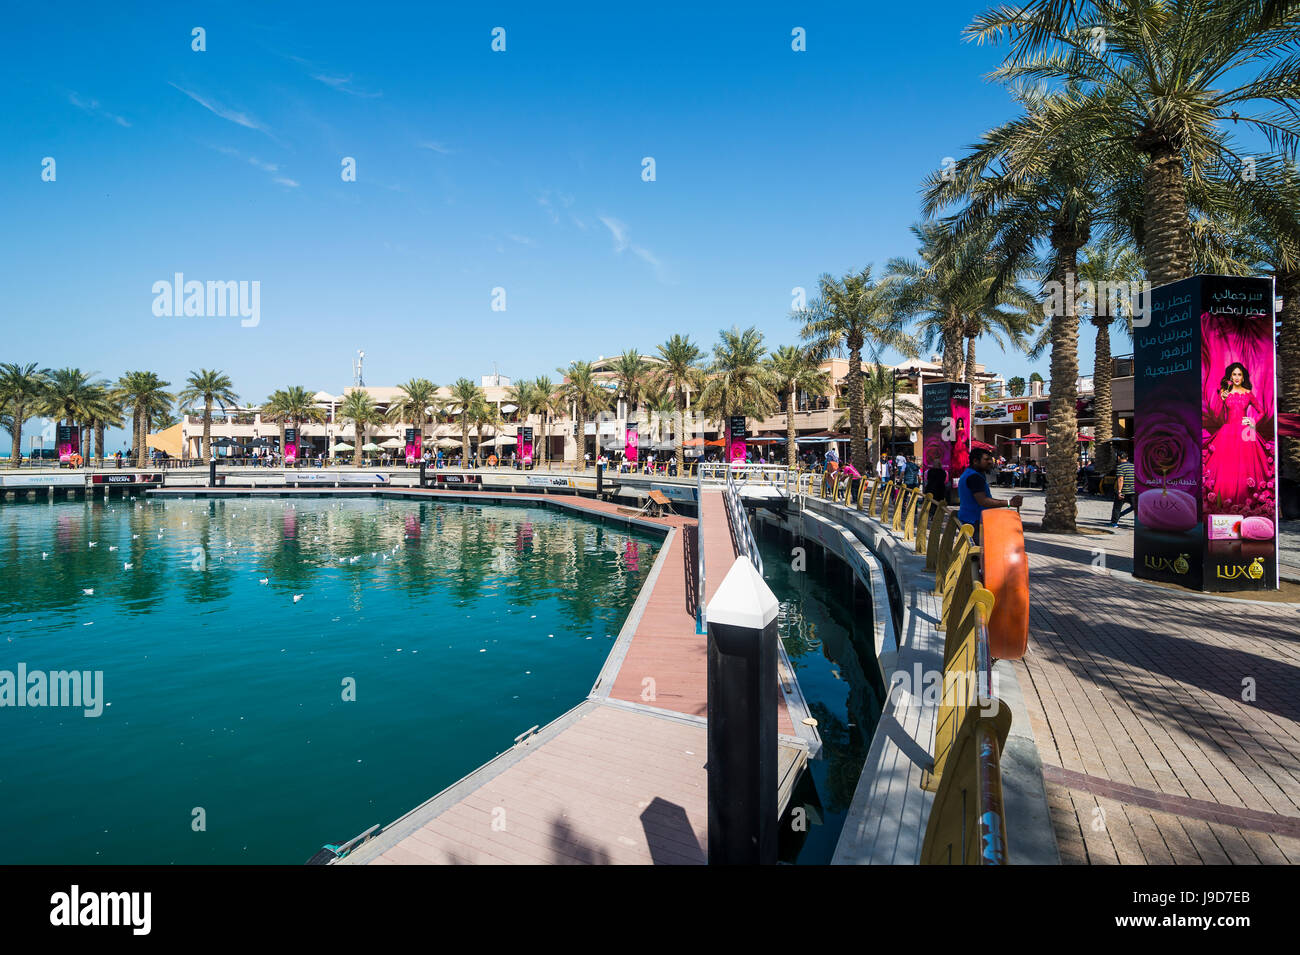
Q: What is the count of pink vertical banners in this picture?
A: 8